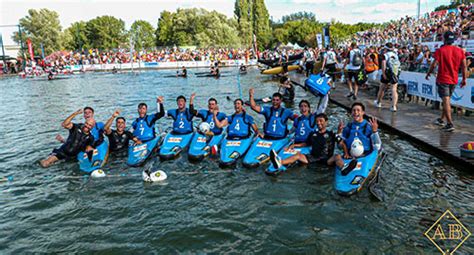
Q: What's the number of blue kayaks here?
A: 8